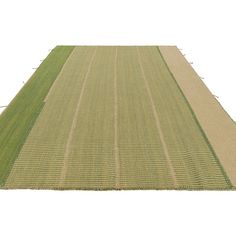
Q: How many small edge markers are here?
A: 10